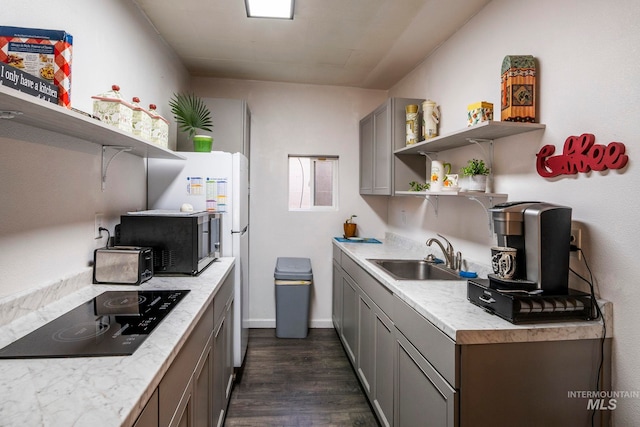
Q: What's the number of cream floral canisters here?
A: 3